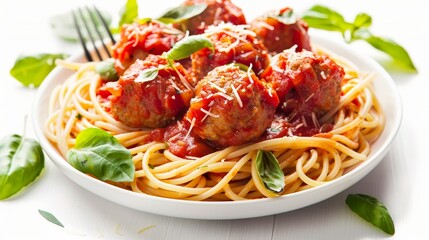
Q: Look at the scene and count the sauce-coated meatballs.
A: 7